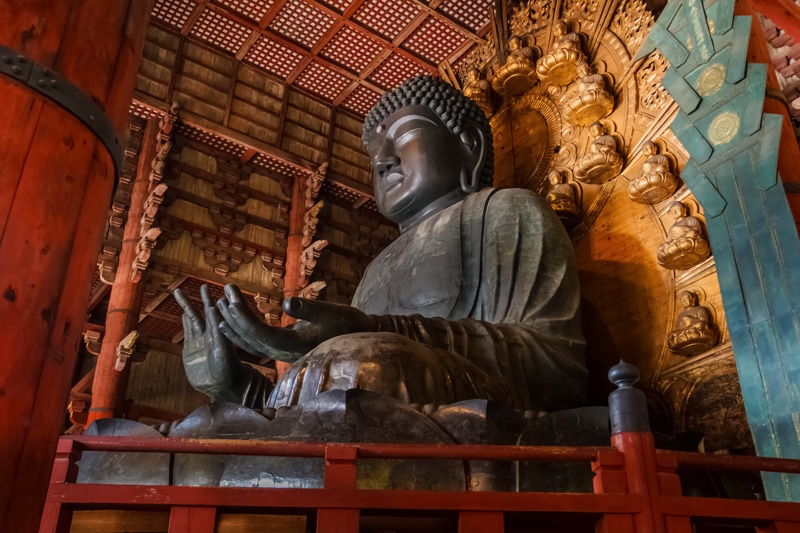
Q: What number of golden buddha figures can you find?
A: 9